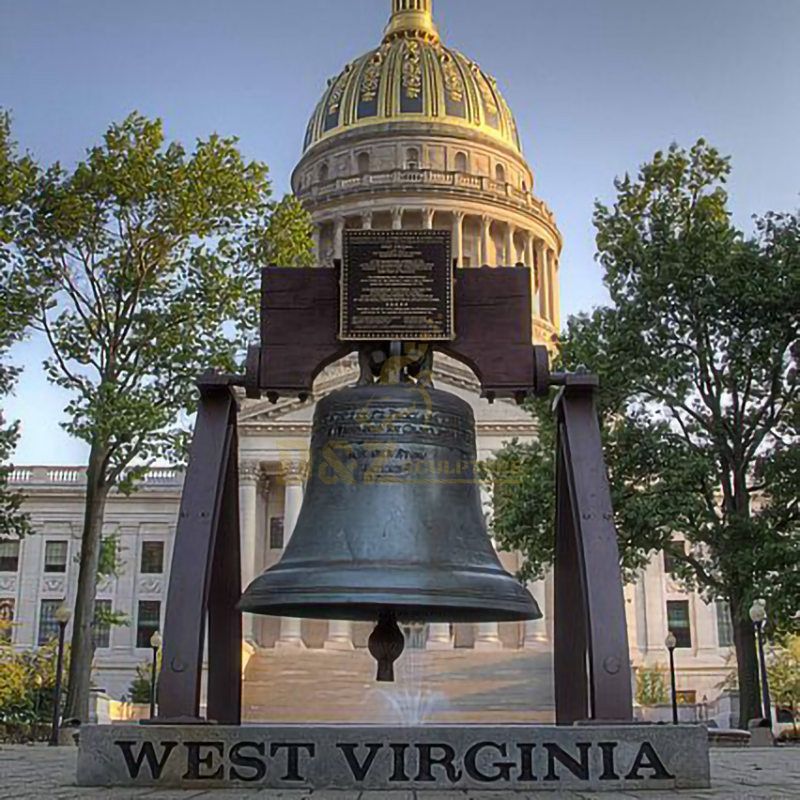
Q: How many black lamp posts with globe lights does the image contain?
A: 4